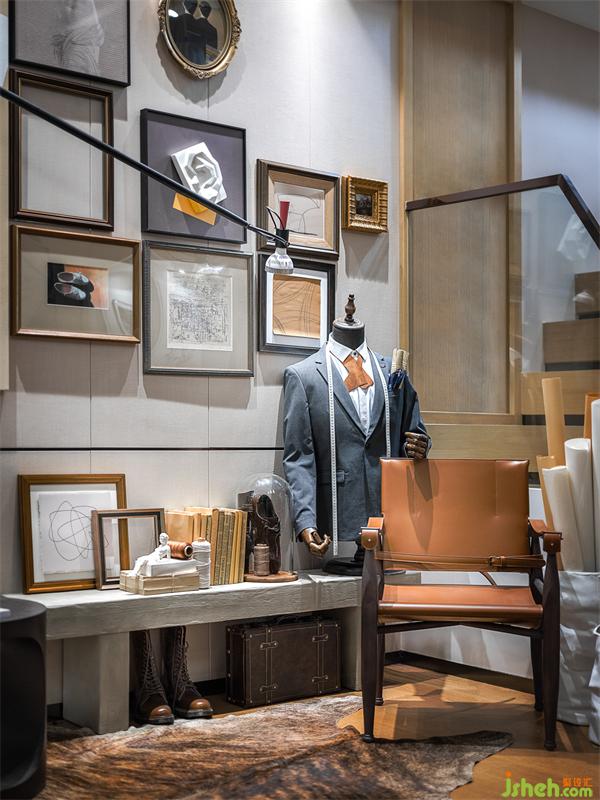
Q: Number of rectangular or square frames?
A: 10